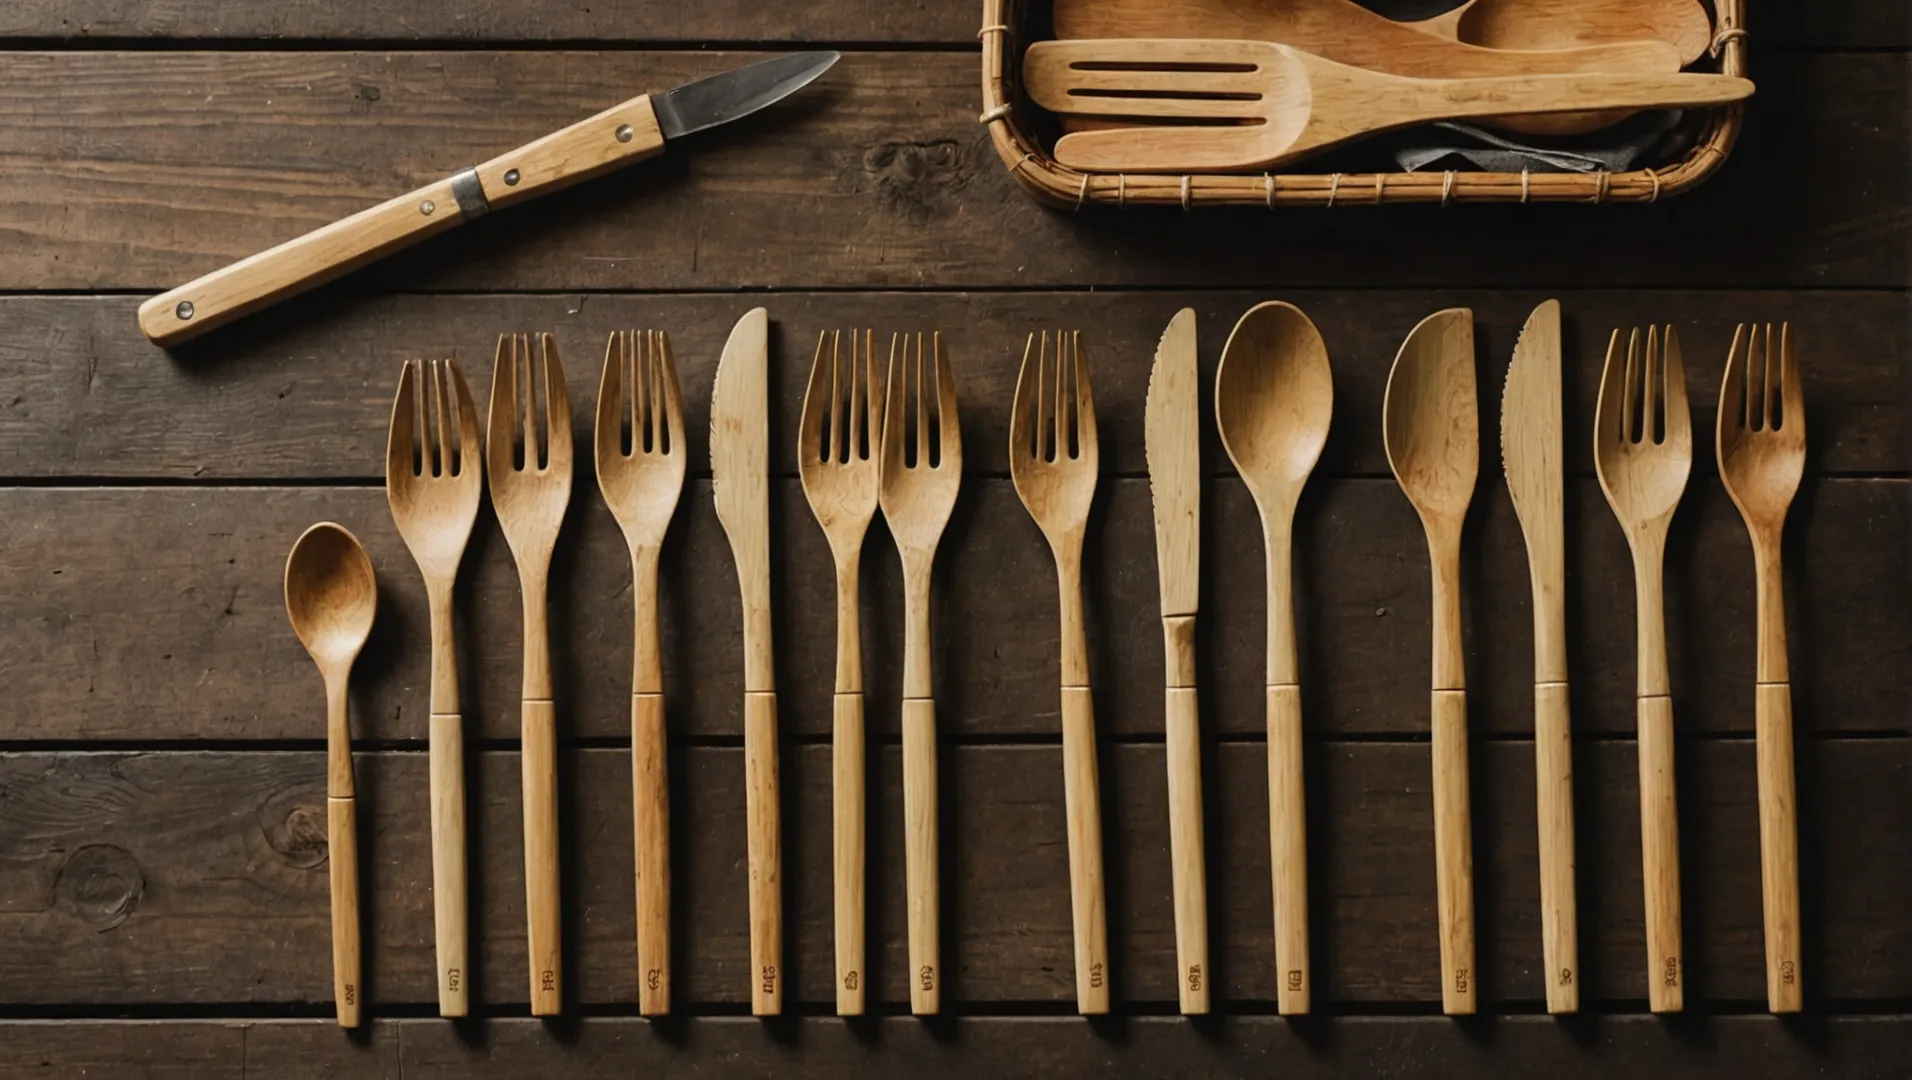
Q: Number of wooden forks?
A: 8